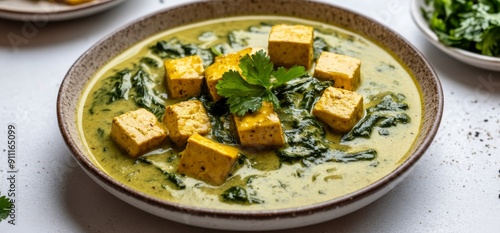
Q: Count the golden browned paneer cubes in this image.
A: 9